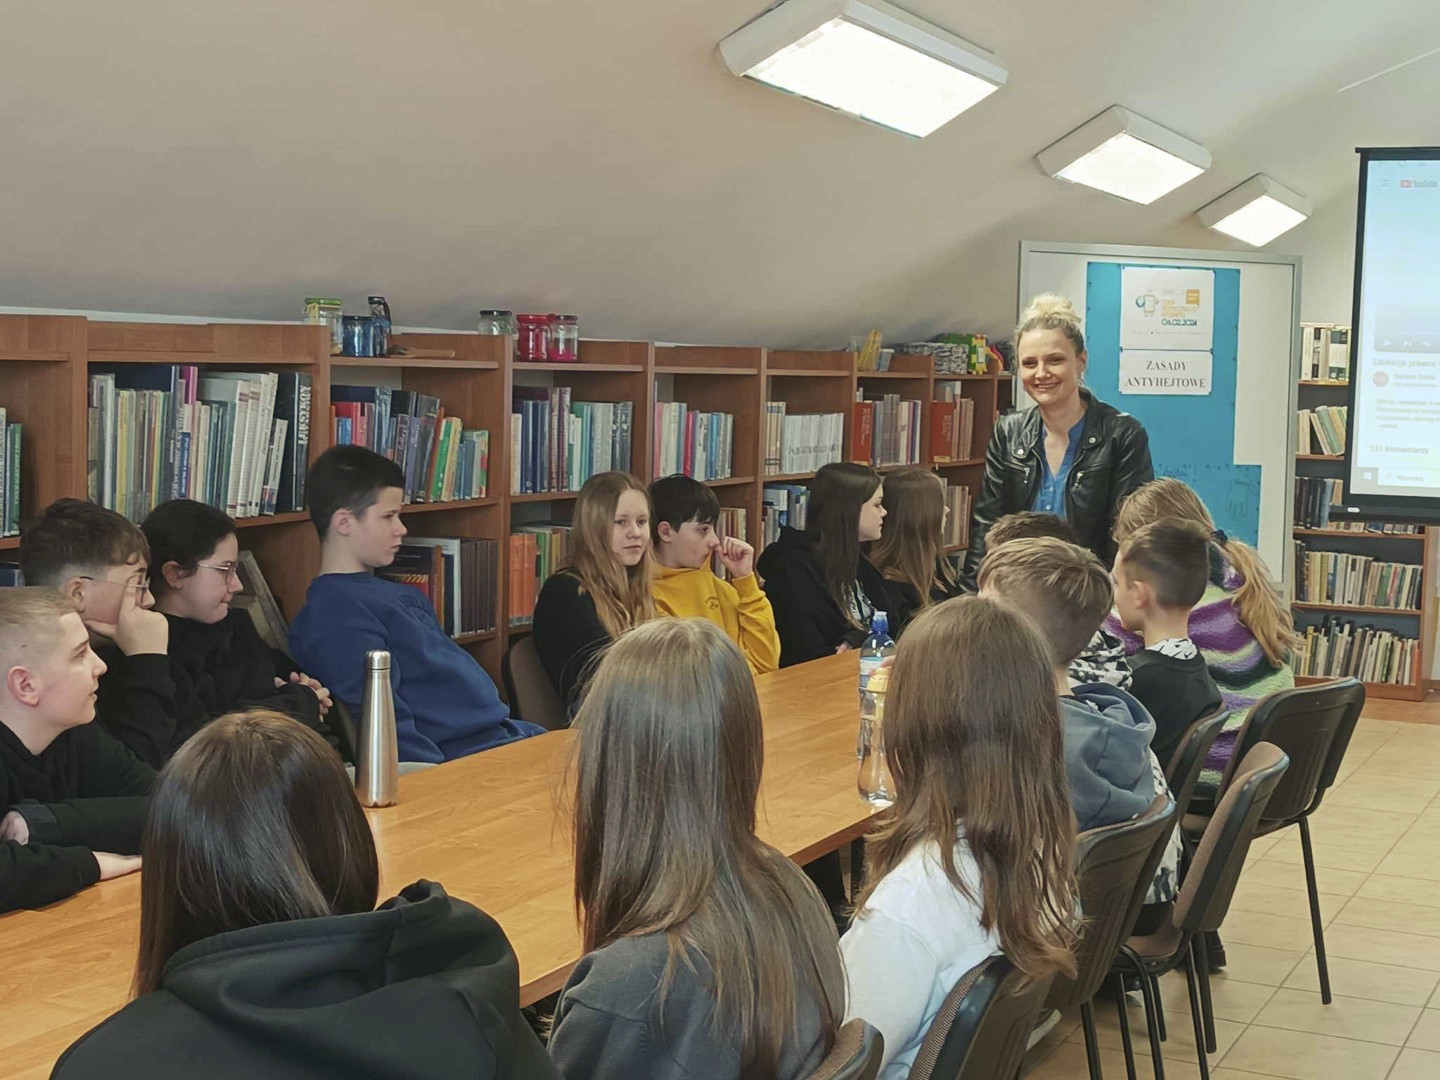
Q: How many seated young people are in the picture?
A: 15